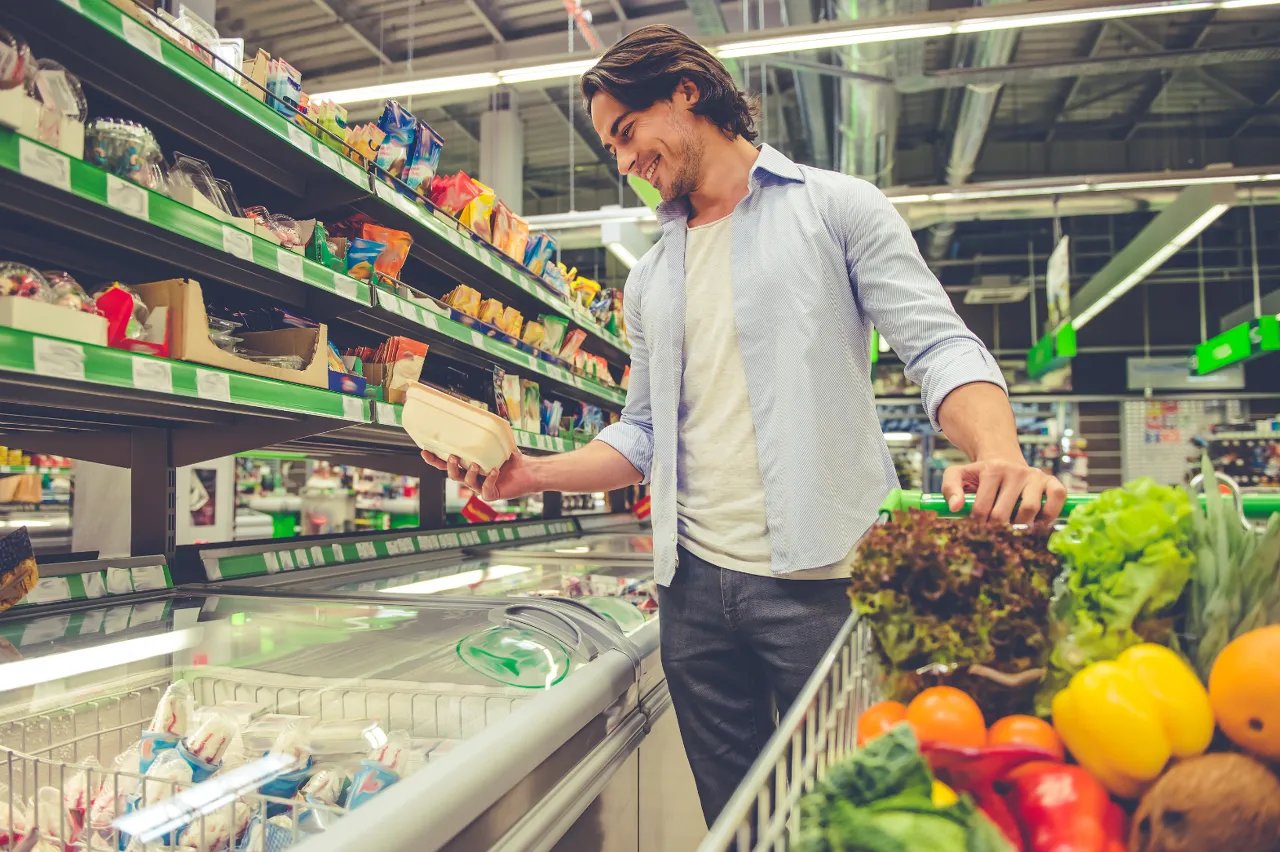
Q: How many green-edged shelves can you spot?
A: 3